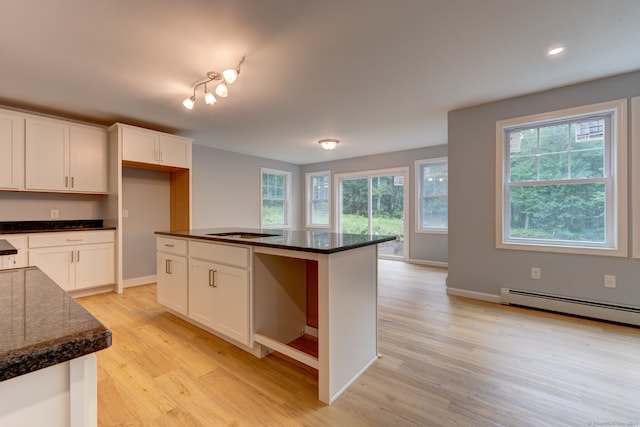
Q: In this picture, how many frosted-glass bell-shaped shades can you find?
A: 4